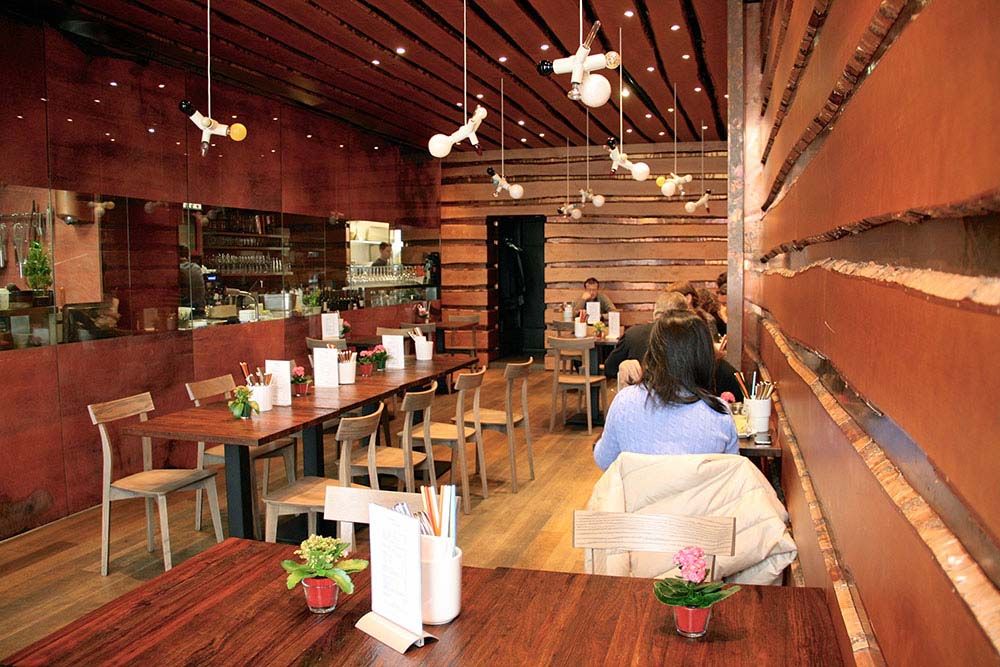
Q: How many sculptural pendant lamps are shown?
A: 9